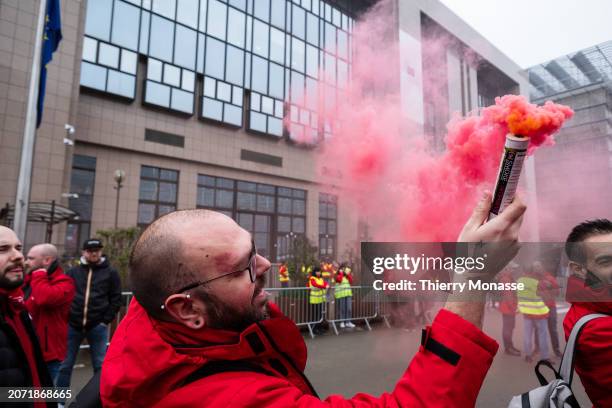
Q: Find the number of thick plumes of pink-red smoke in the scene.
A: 1